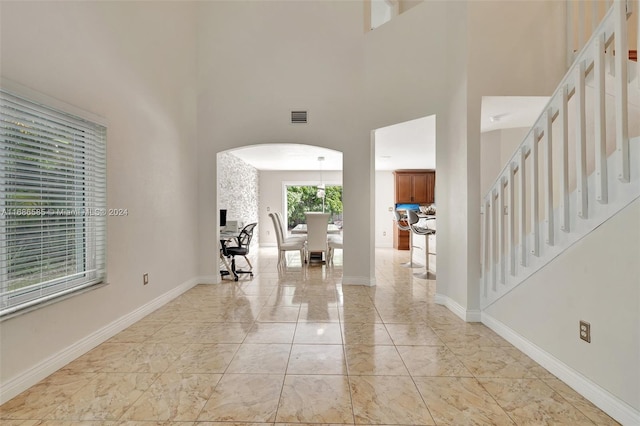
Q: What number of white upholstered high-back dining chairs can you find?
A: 4